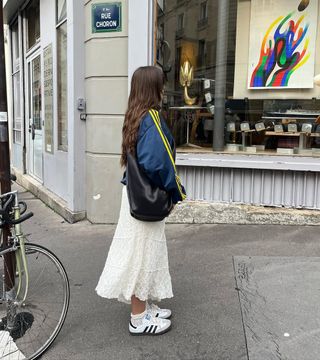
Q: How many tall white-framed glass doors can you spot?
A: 1